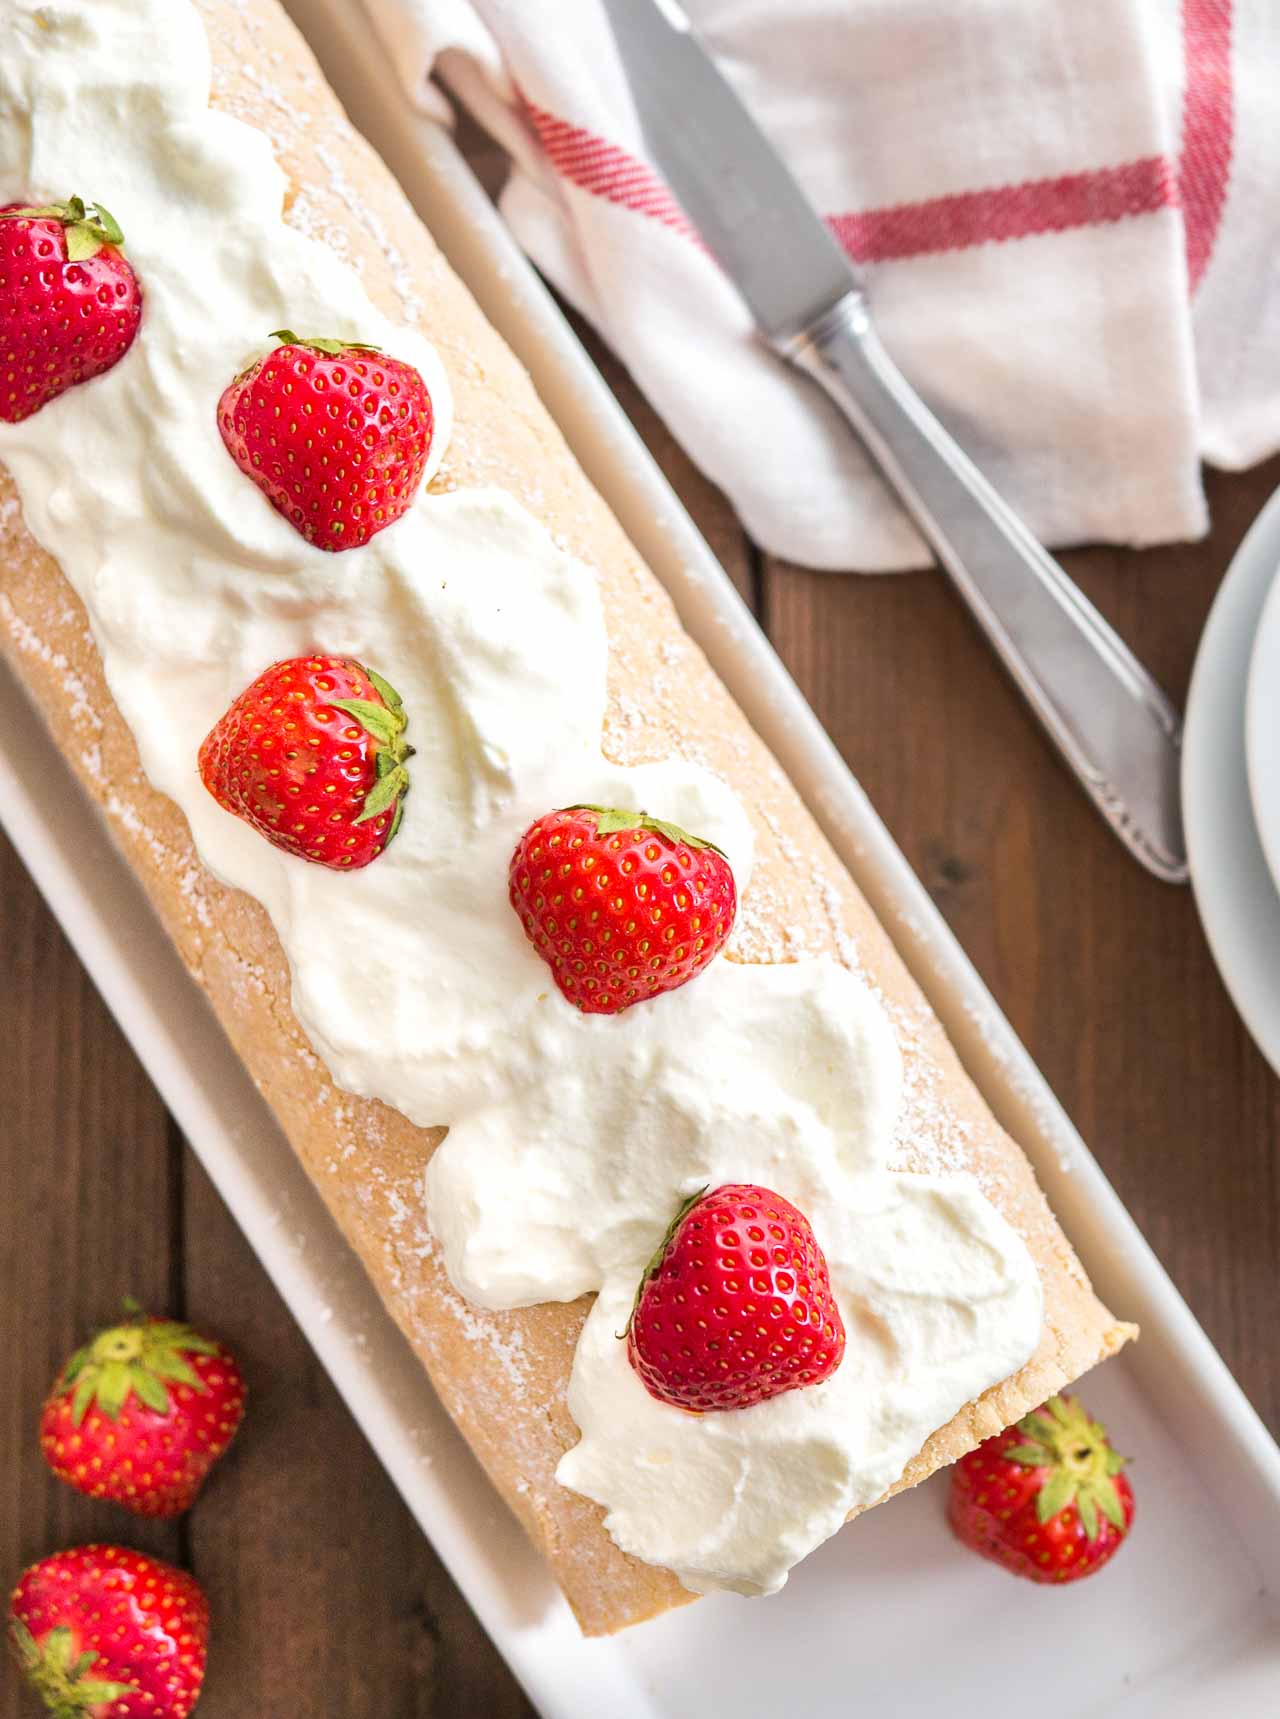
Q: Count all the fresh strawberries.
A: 8